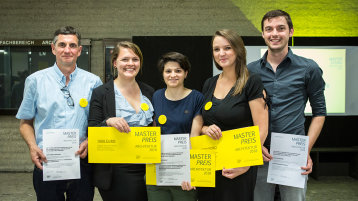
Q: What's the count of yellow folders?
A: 3